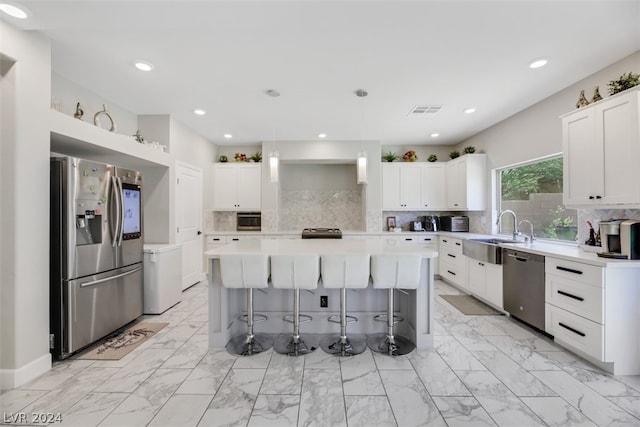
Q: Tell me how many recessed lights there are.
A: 8